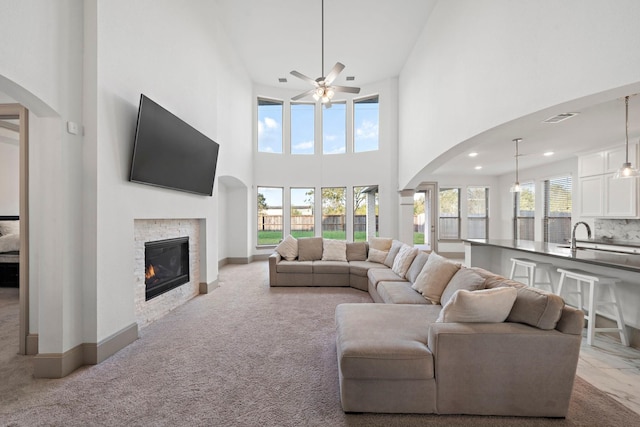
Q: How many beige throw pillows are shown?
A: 6